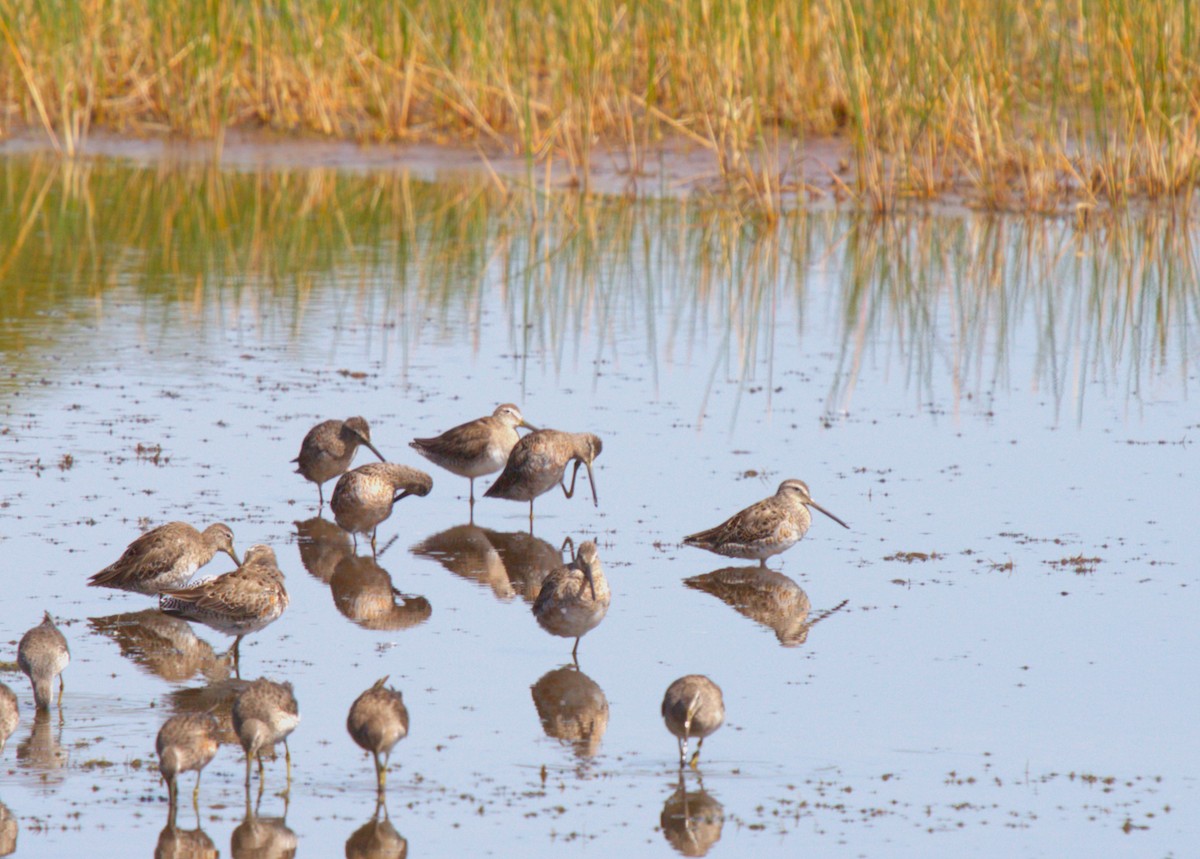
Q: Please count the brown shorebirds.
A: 14